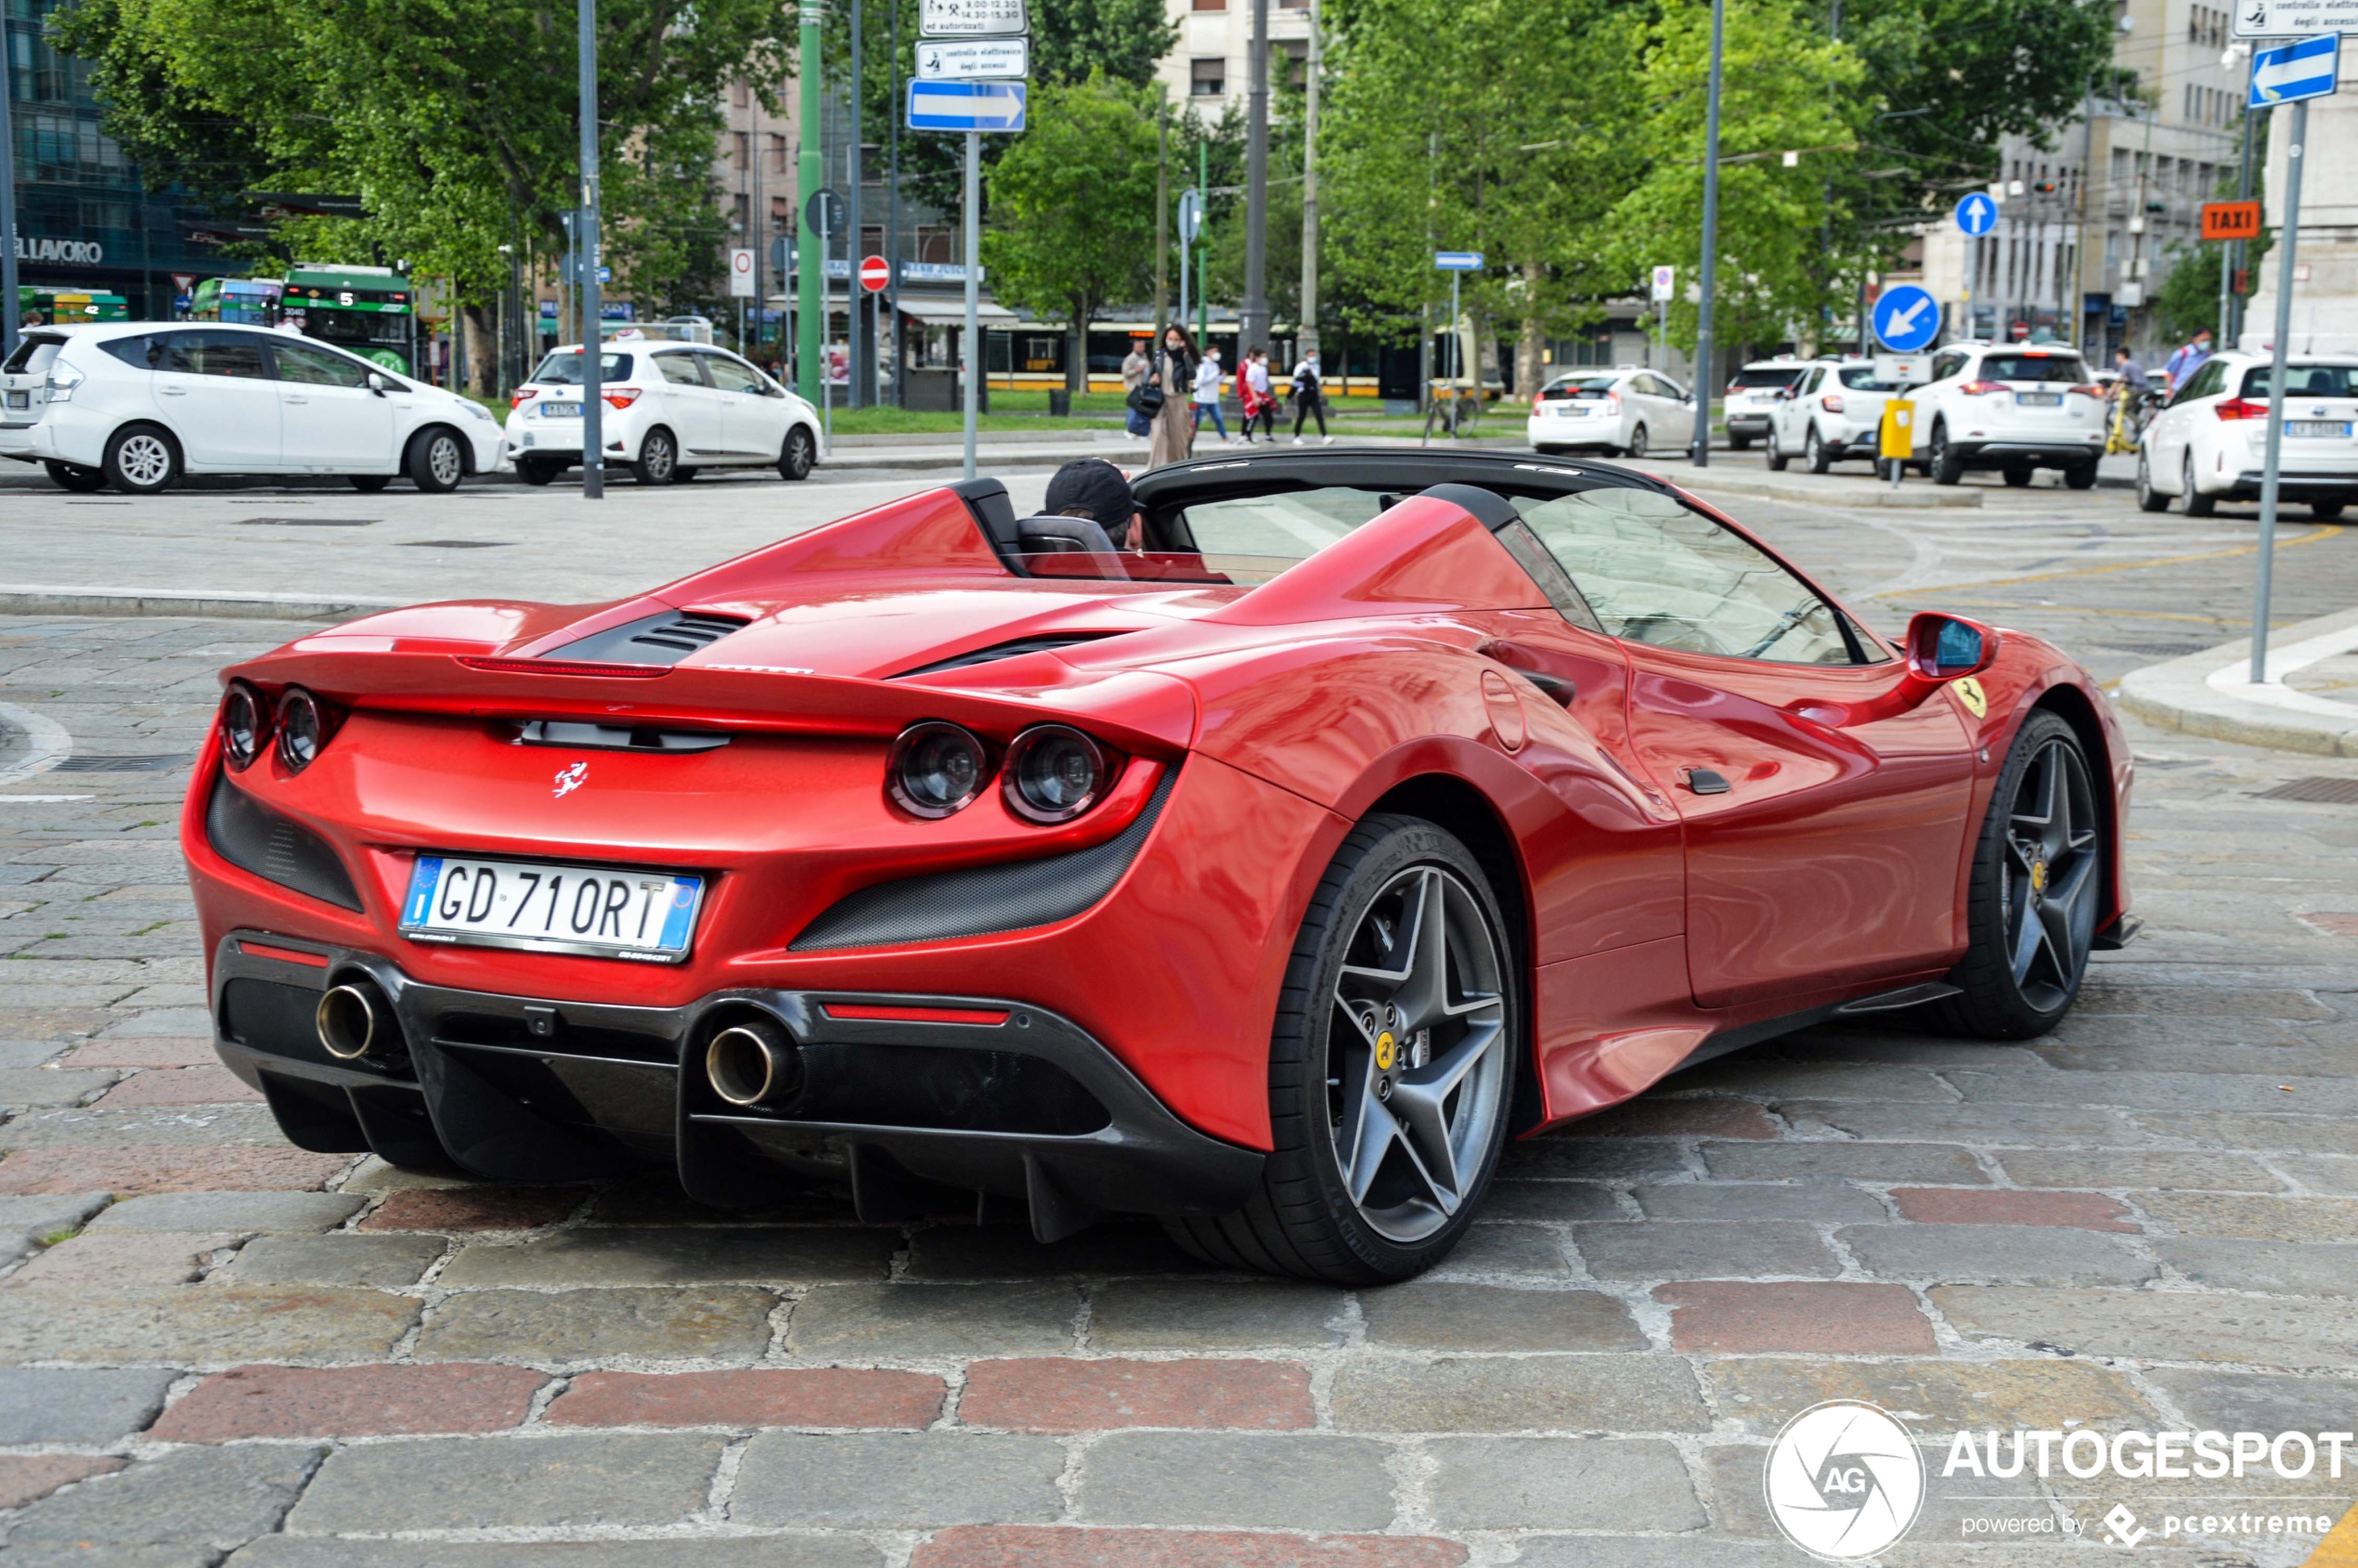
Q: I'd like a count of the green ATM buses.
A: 3